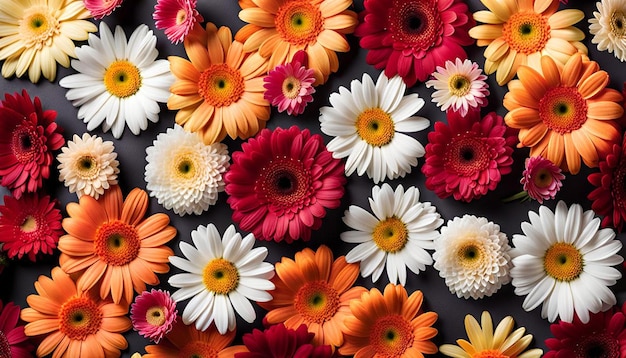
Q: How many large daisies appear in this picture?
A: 5